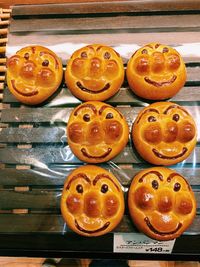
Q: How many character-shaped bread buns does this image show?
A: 7